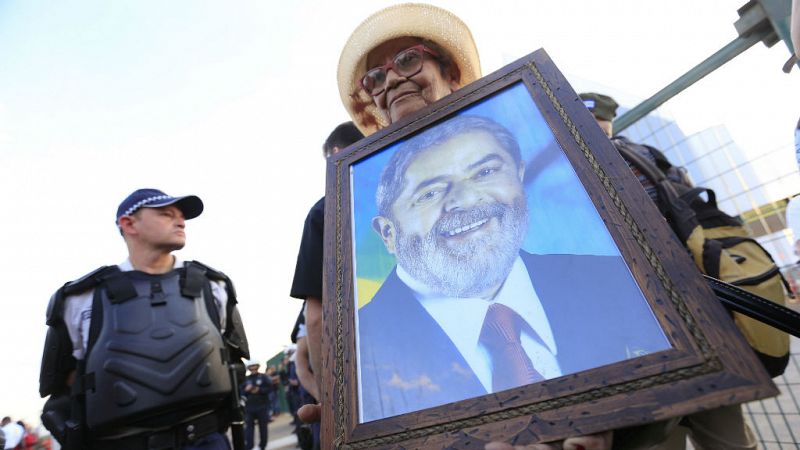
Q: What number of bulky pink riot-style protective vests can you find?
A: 0